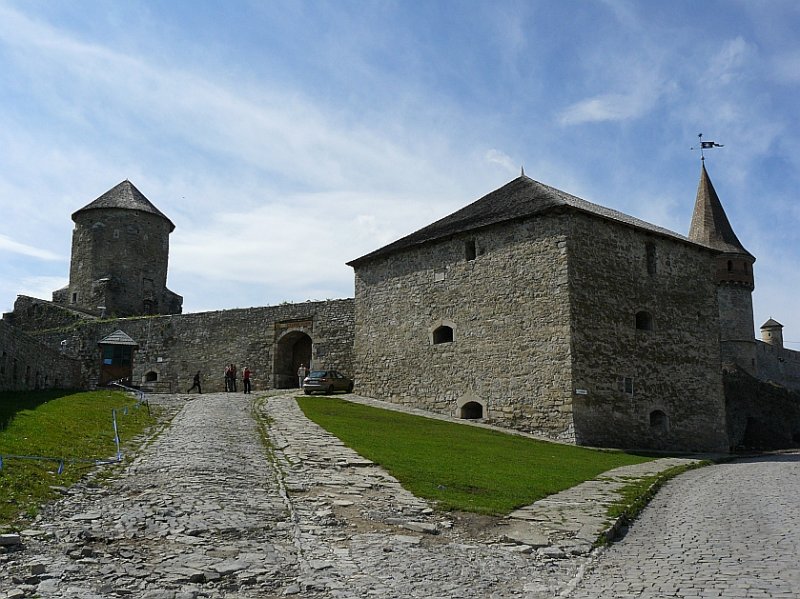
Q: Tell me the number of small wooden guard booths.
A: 1